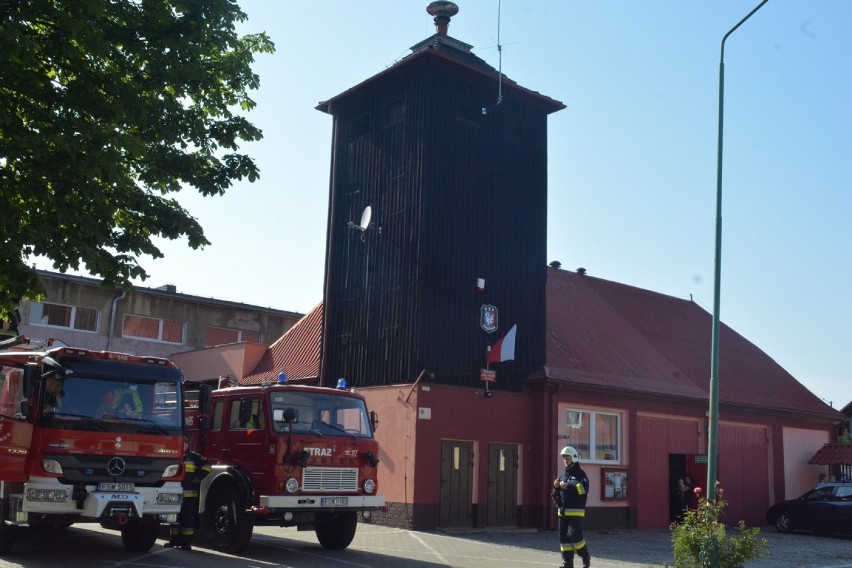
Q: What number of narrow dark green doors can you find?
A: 2